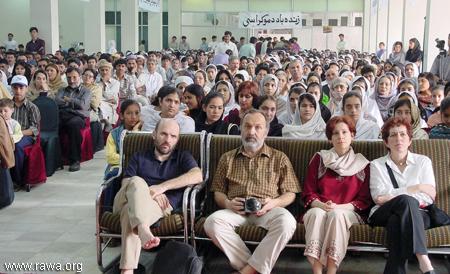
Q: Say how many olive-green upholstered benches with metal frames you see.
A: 2